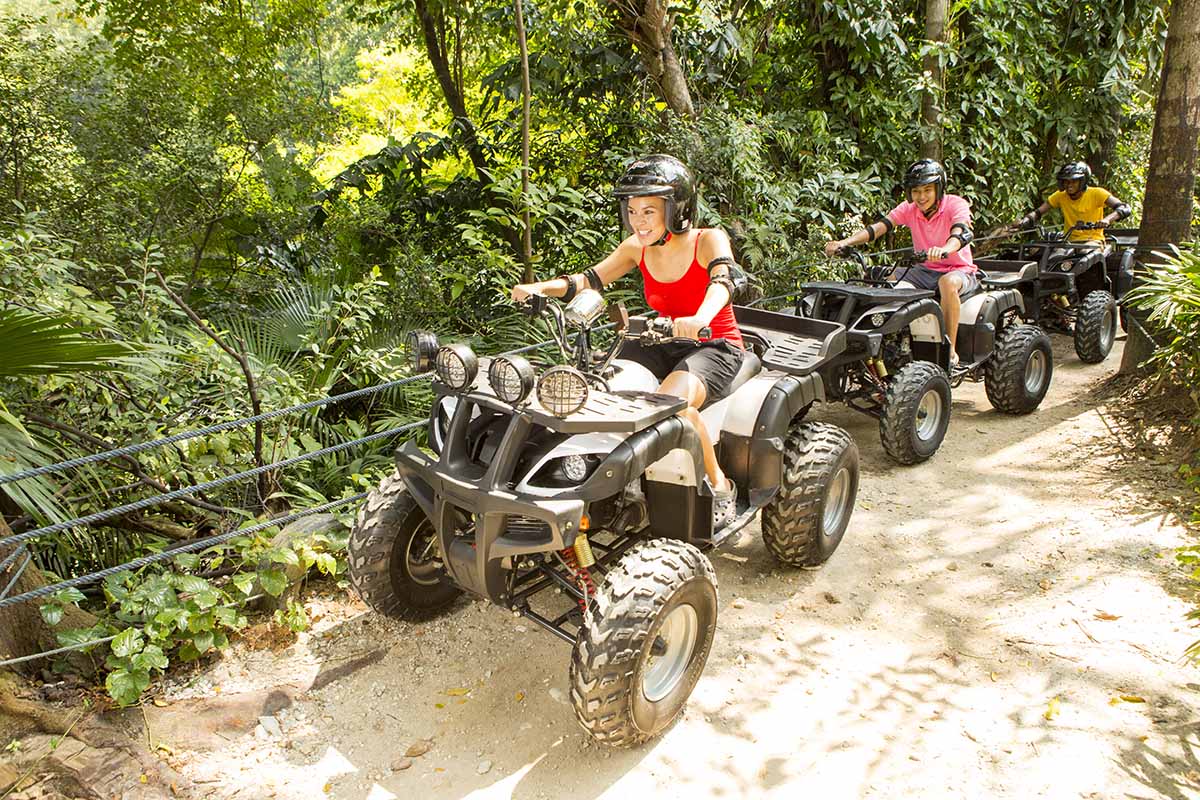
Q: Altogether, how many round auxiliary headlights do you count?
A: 4